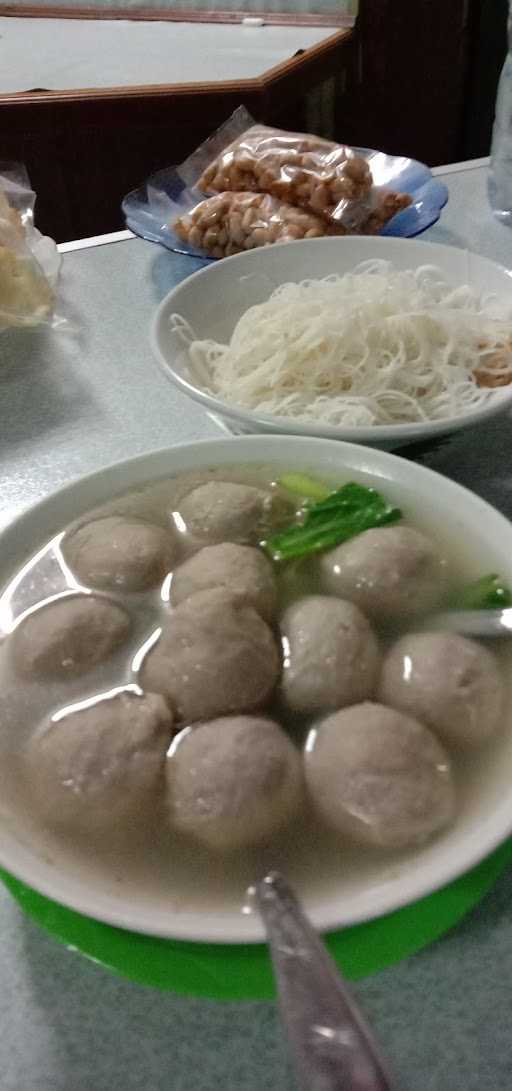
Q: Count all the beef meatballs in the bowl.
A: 11